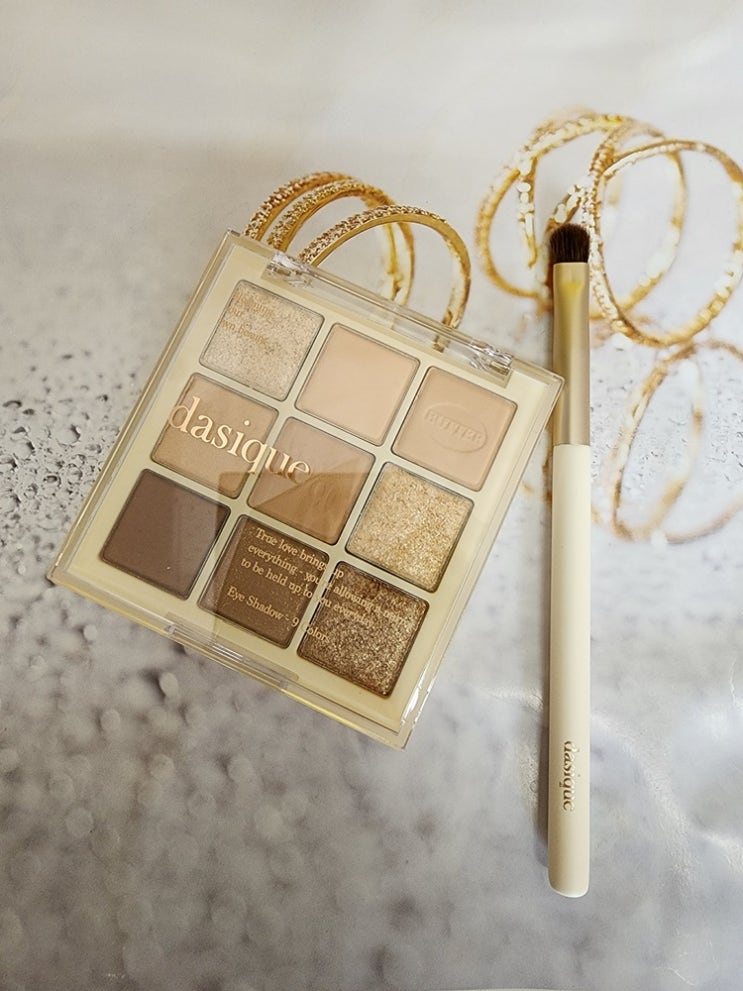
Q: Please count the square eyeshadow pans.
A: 9